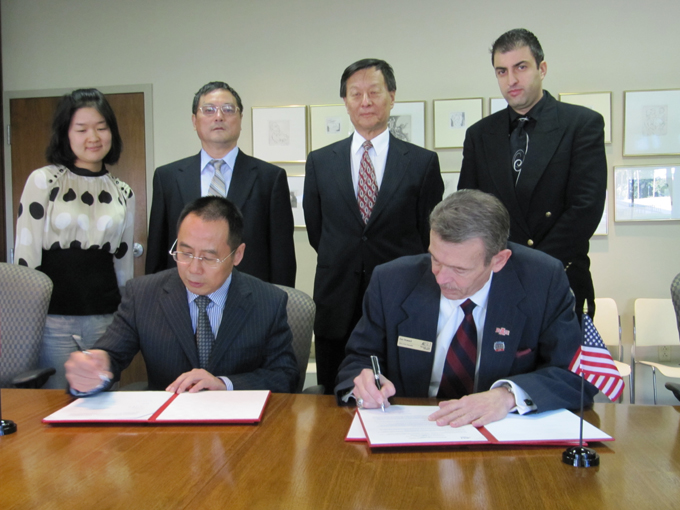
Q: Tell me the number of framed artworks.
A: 11